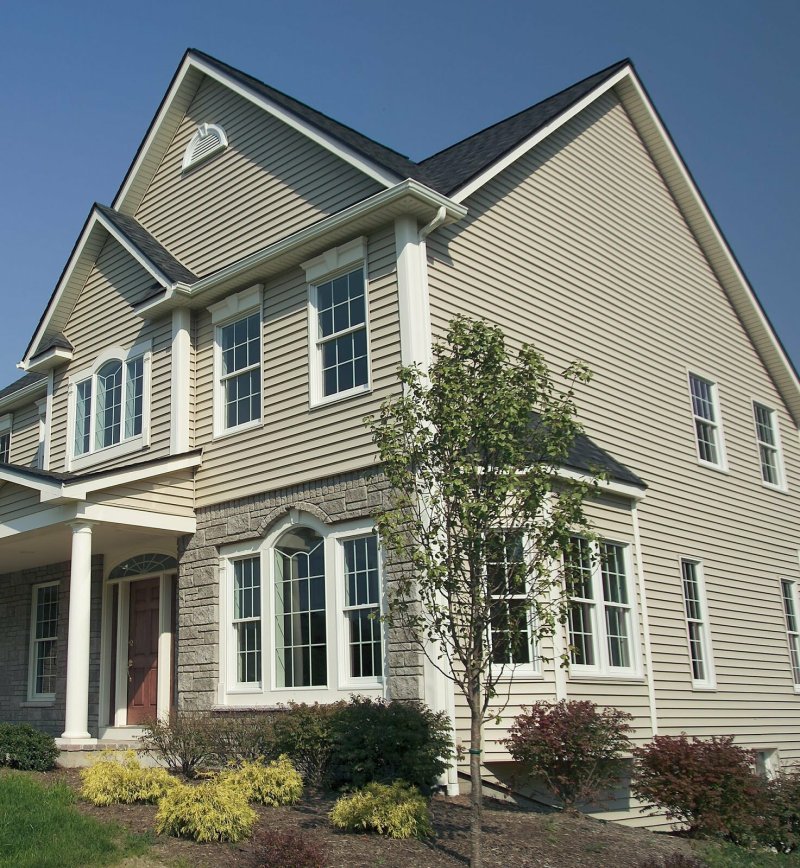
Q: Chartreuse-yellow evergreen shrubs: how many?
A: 4